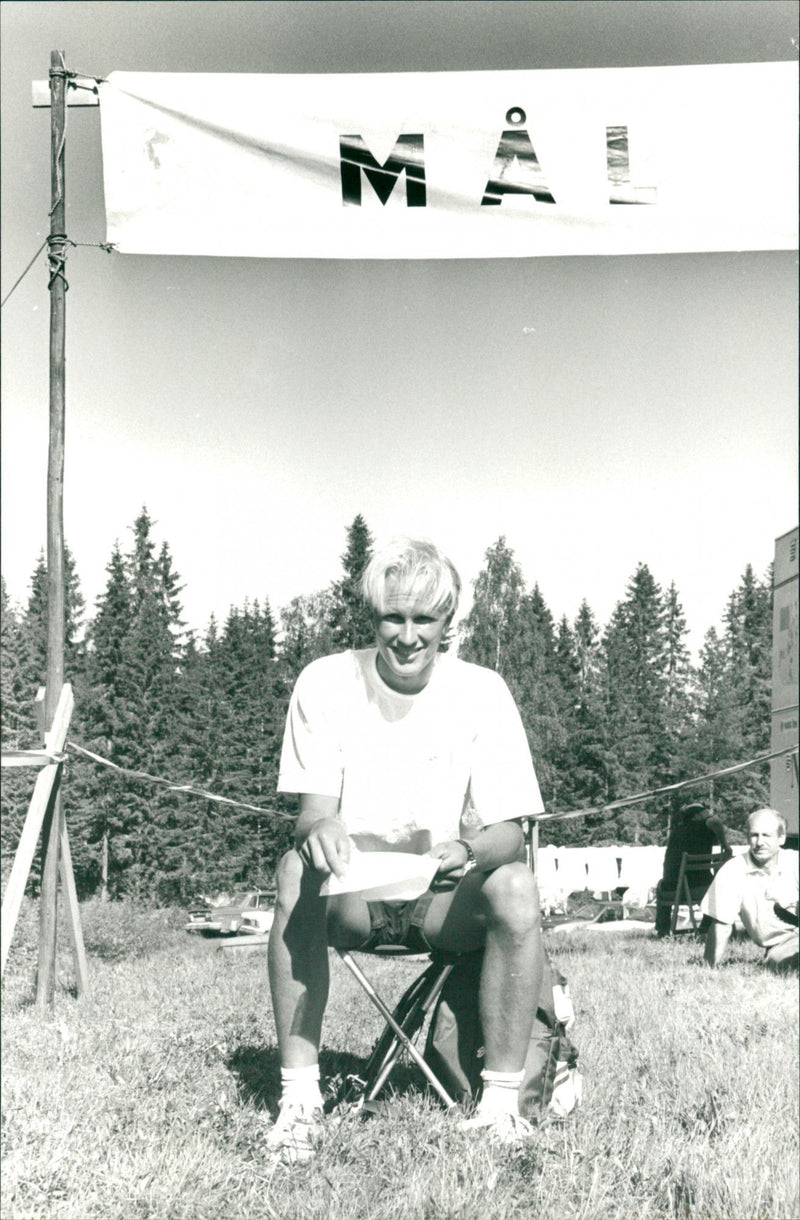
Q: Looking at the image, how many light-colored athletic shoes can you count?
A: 2